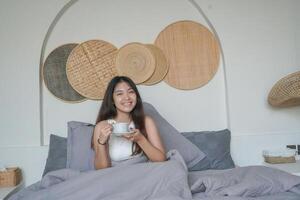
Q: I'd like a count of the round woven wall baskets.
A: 5